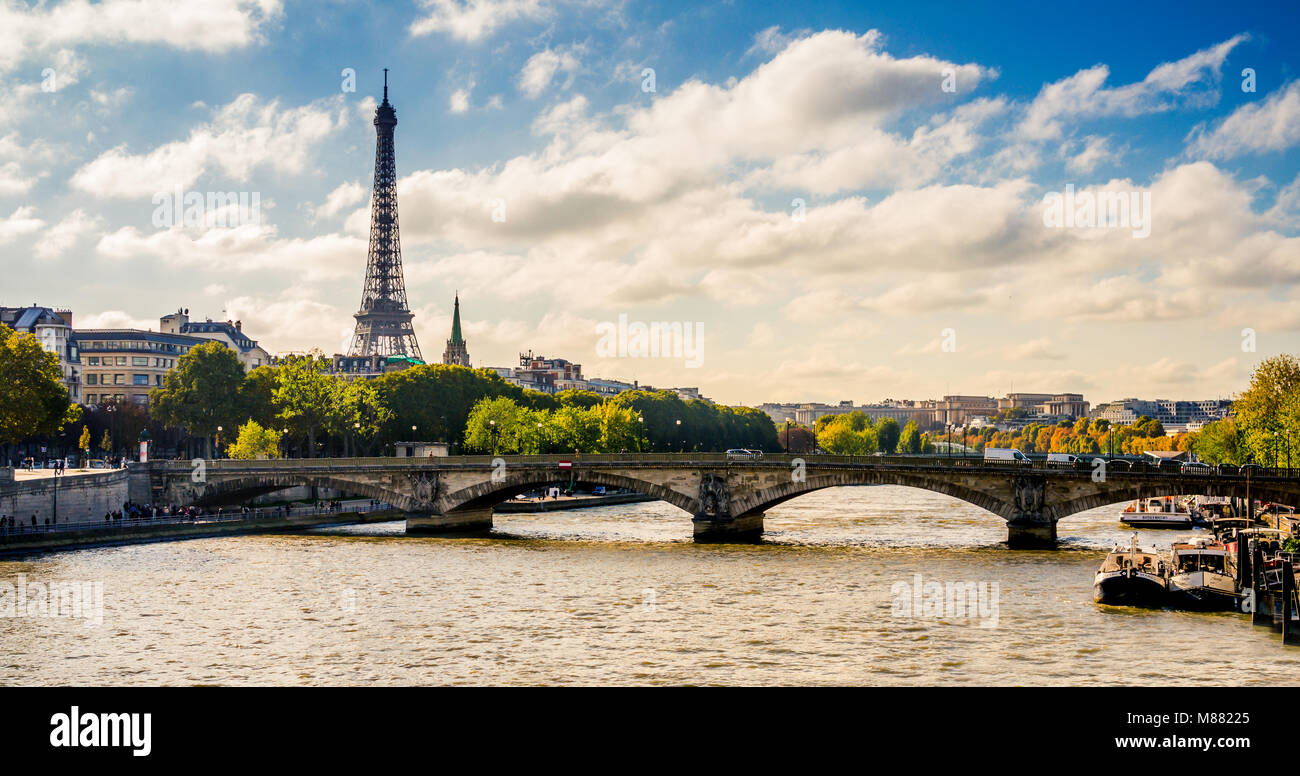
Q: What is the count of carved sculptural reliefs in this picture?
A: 3